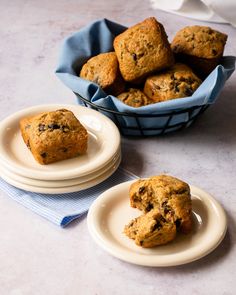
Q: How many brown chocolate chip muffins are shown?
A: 7